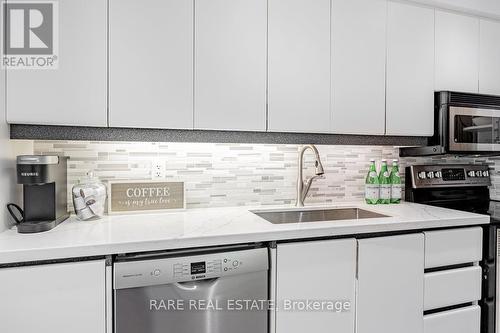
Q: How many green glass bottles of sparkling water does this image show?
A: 3